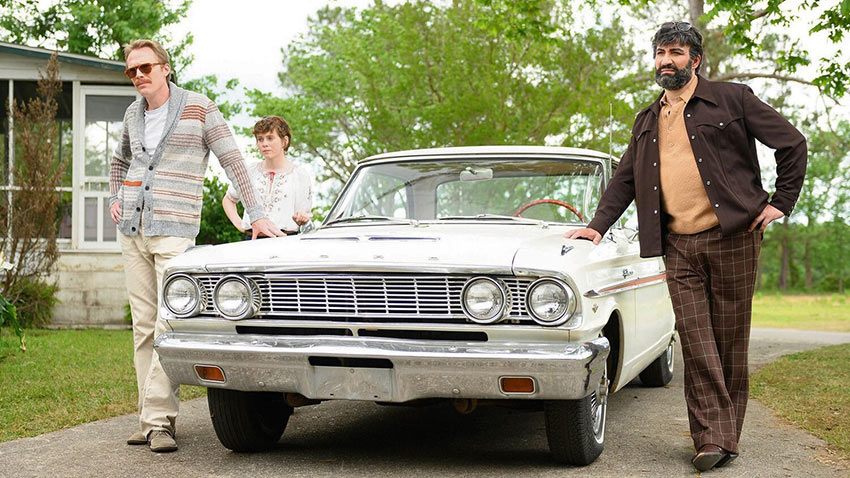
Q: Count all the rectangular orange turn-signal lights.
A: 2